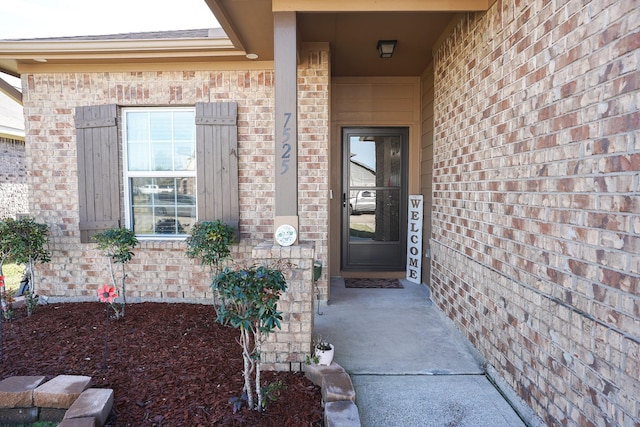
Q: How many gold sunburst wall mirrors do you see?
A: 0